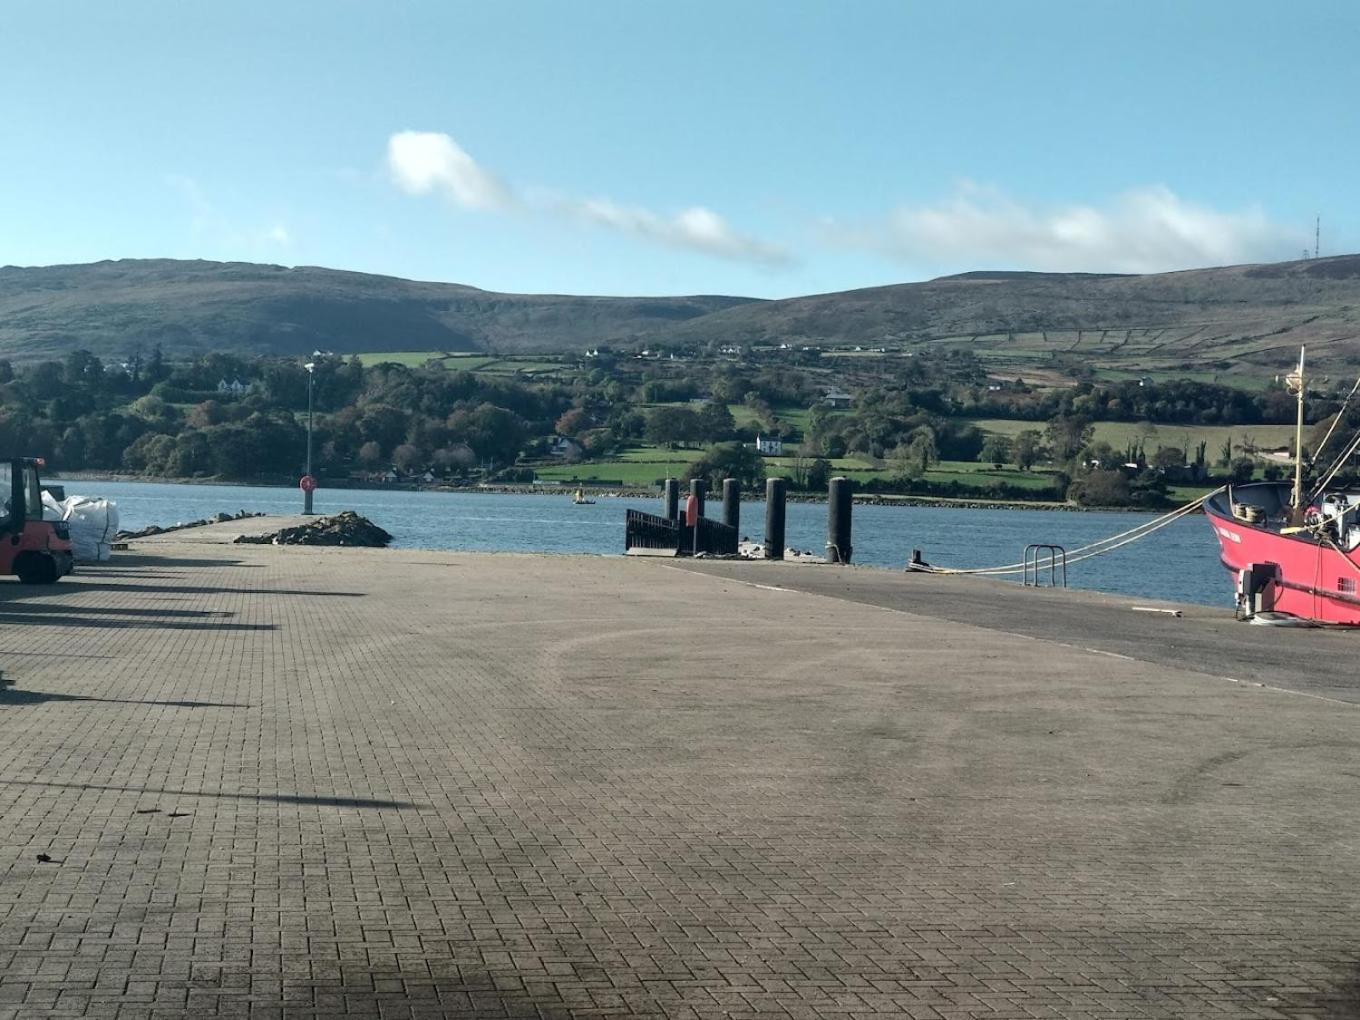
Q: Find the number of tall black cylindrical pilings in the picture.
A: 5